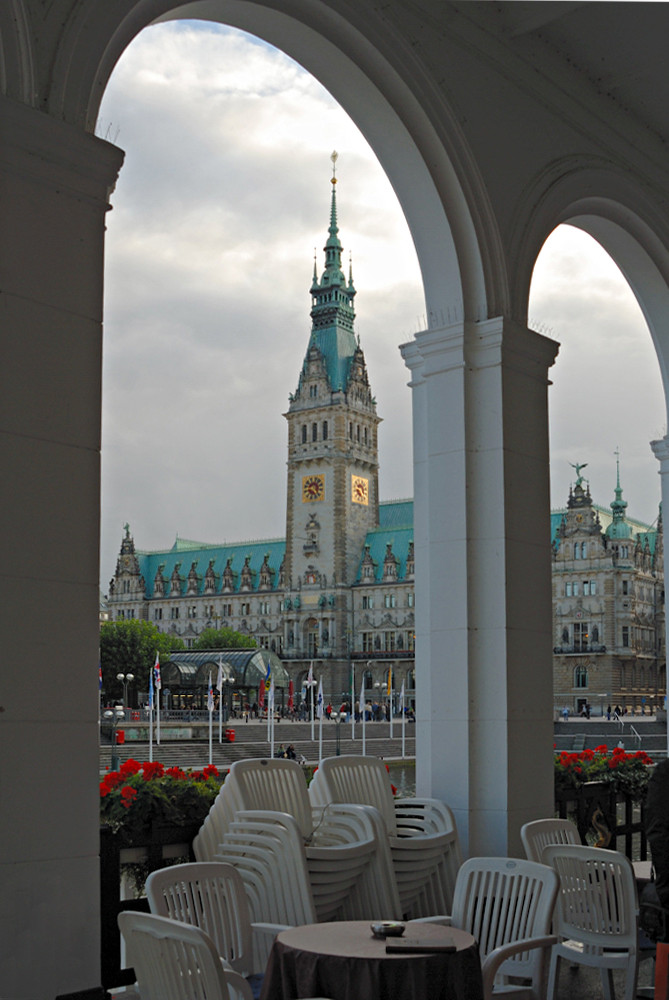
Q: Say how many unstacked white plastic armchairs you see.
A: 5